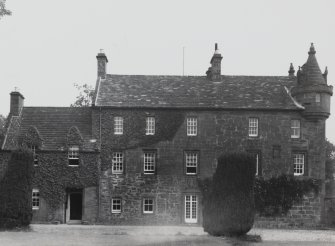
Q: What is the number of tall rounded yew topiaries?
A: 2